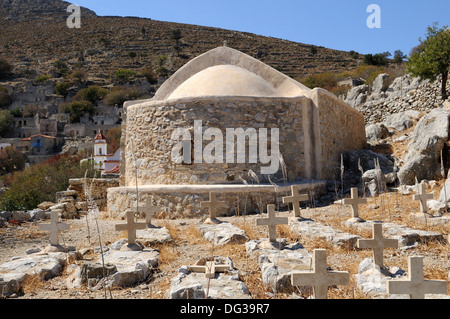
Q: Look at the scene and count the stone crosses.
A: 12